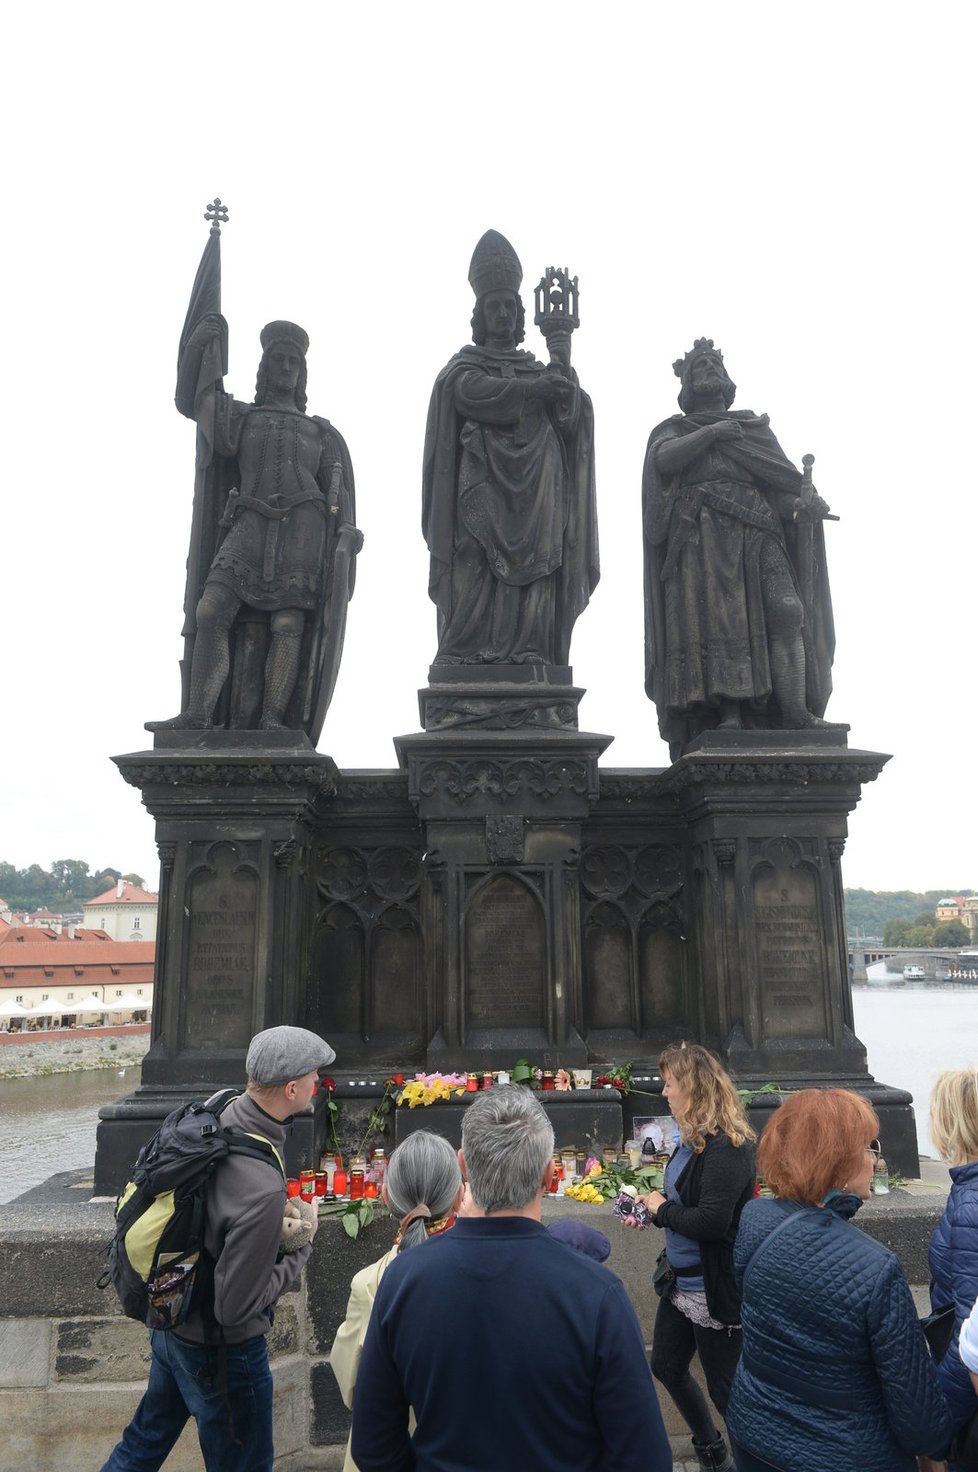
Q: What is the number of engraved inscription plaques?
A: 3